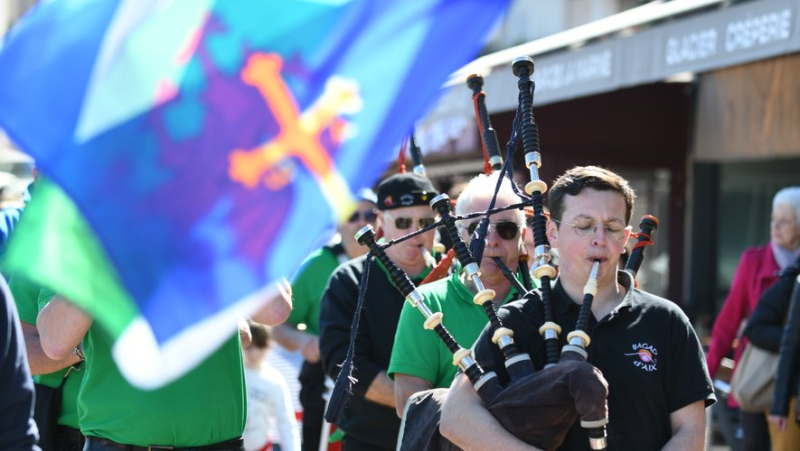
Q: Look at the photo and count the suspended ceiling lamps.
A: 0